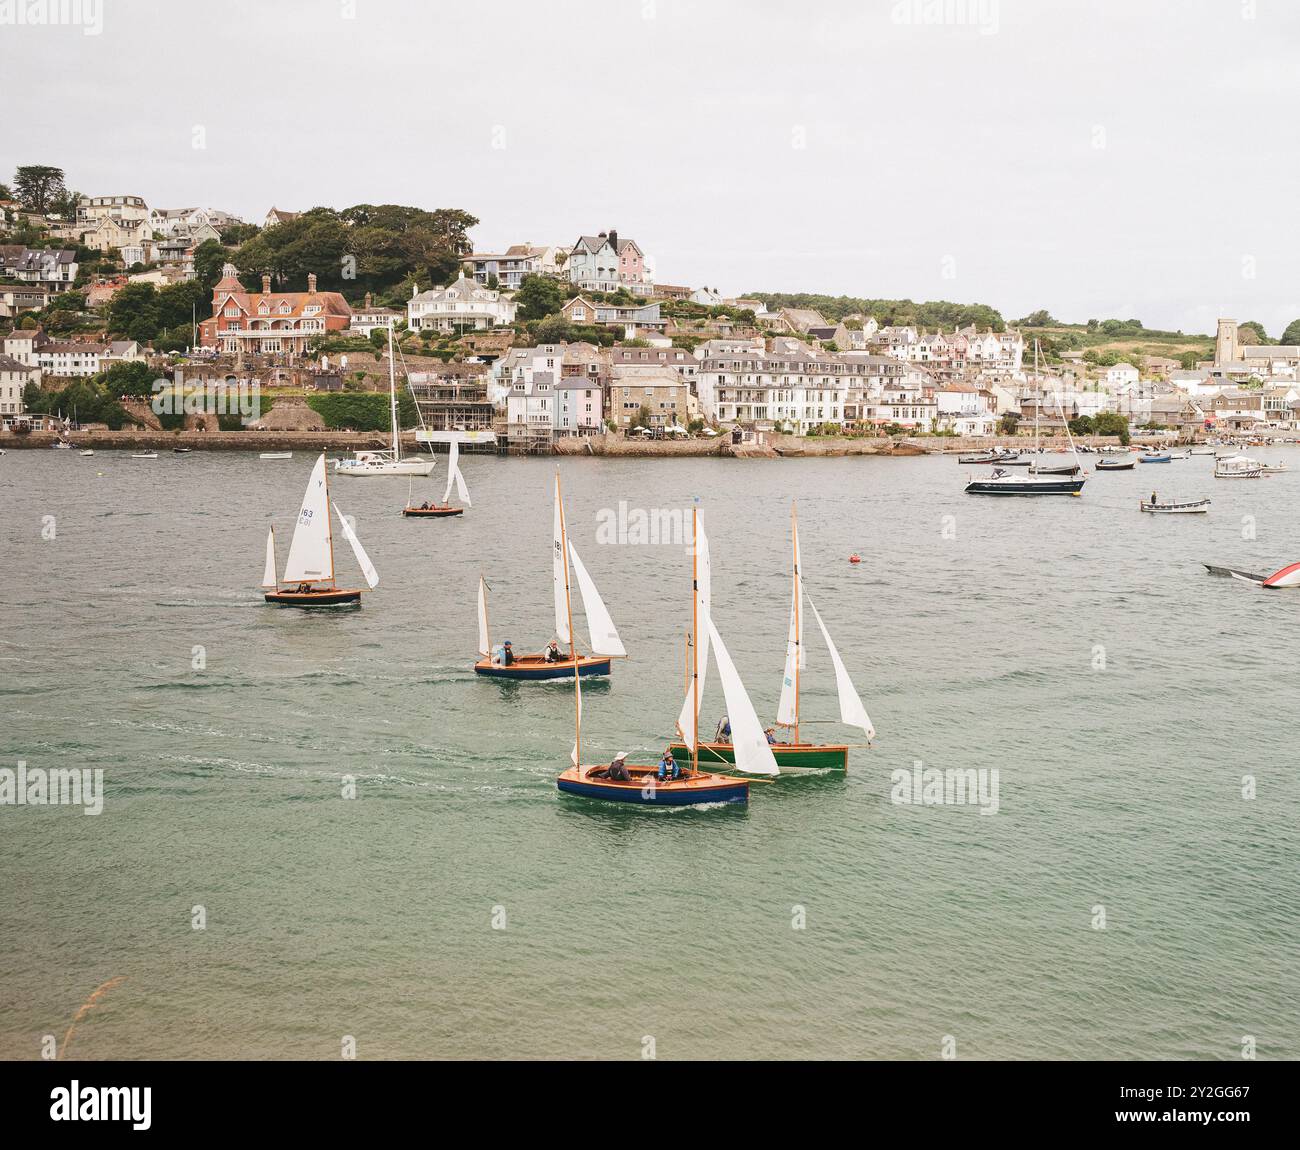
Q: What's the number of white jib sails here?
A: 5